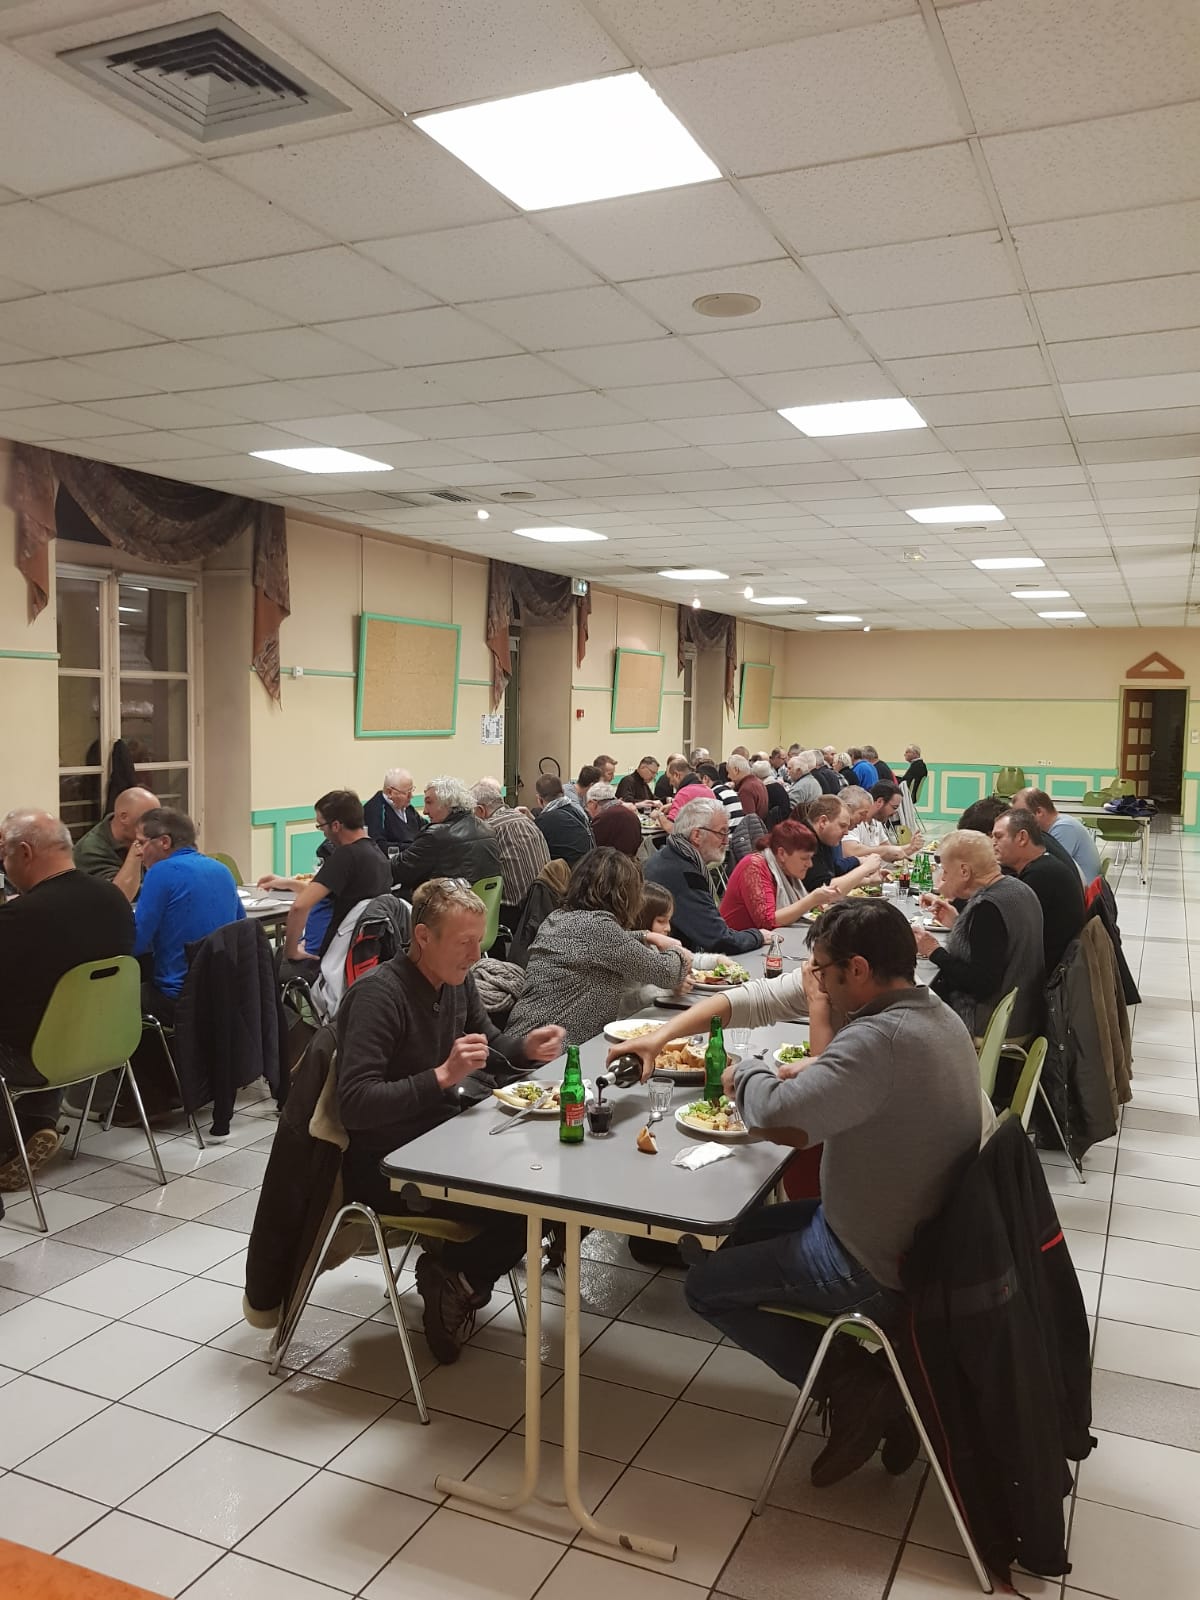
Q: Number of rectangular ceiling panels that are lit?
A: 11